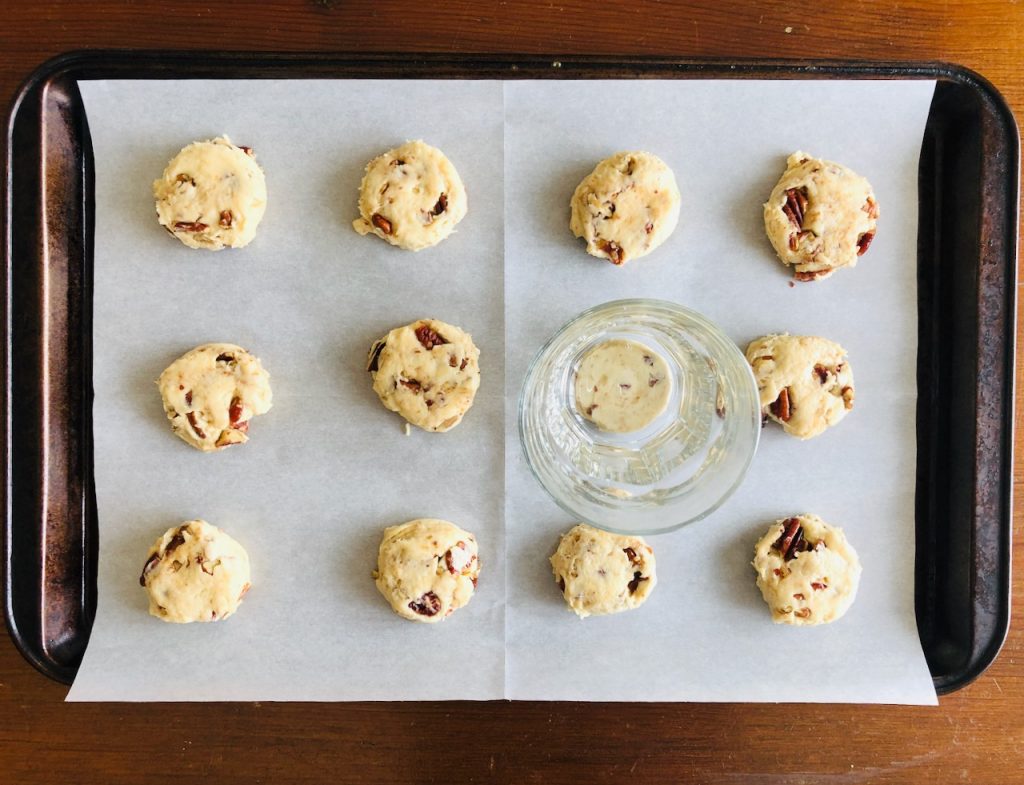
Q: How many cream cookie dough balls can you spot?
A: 12